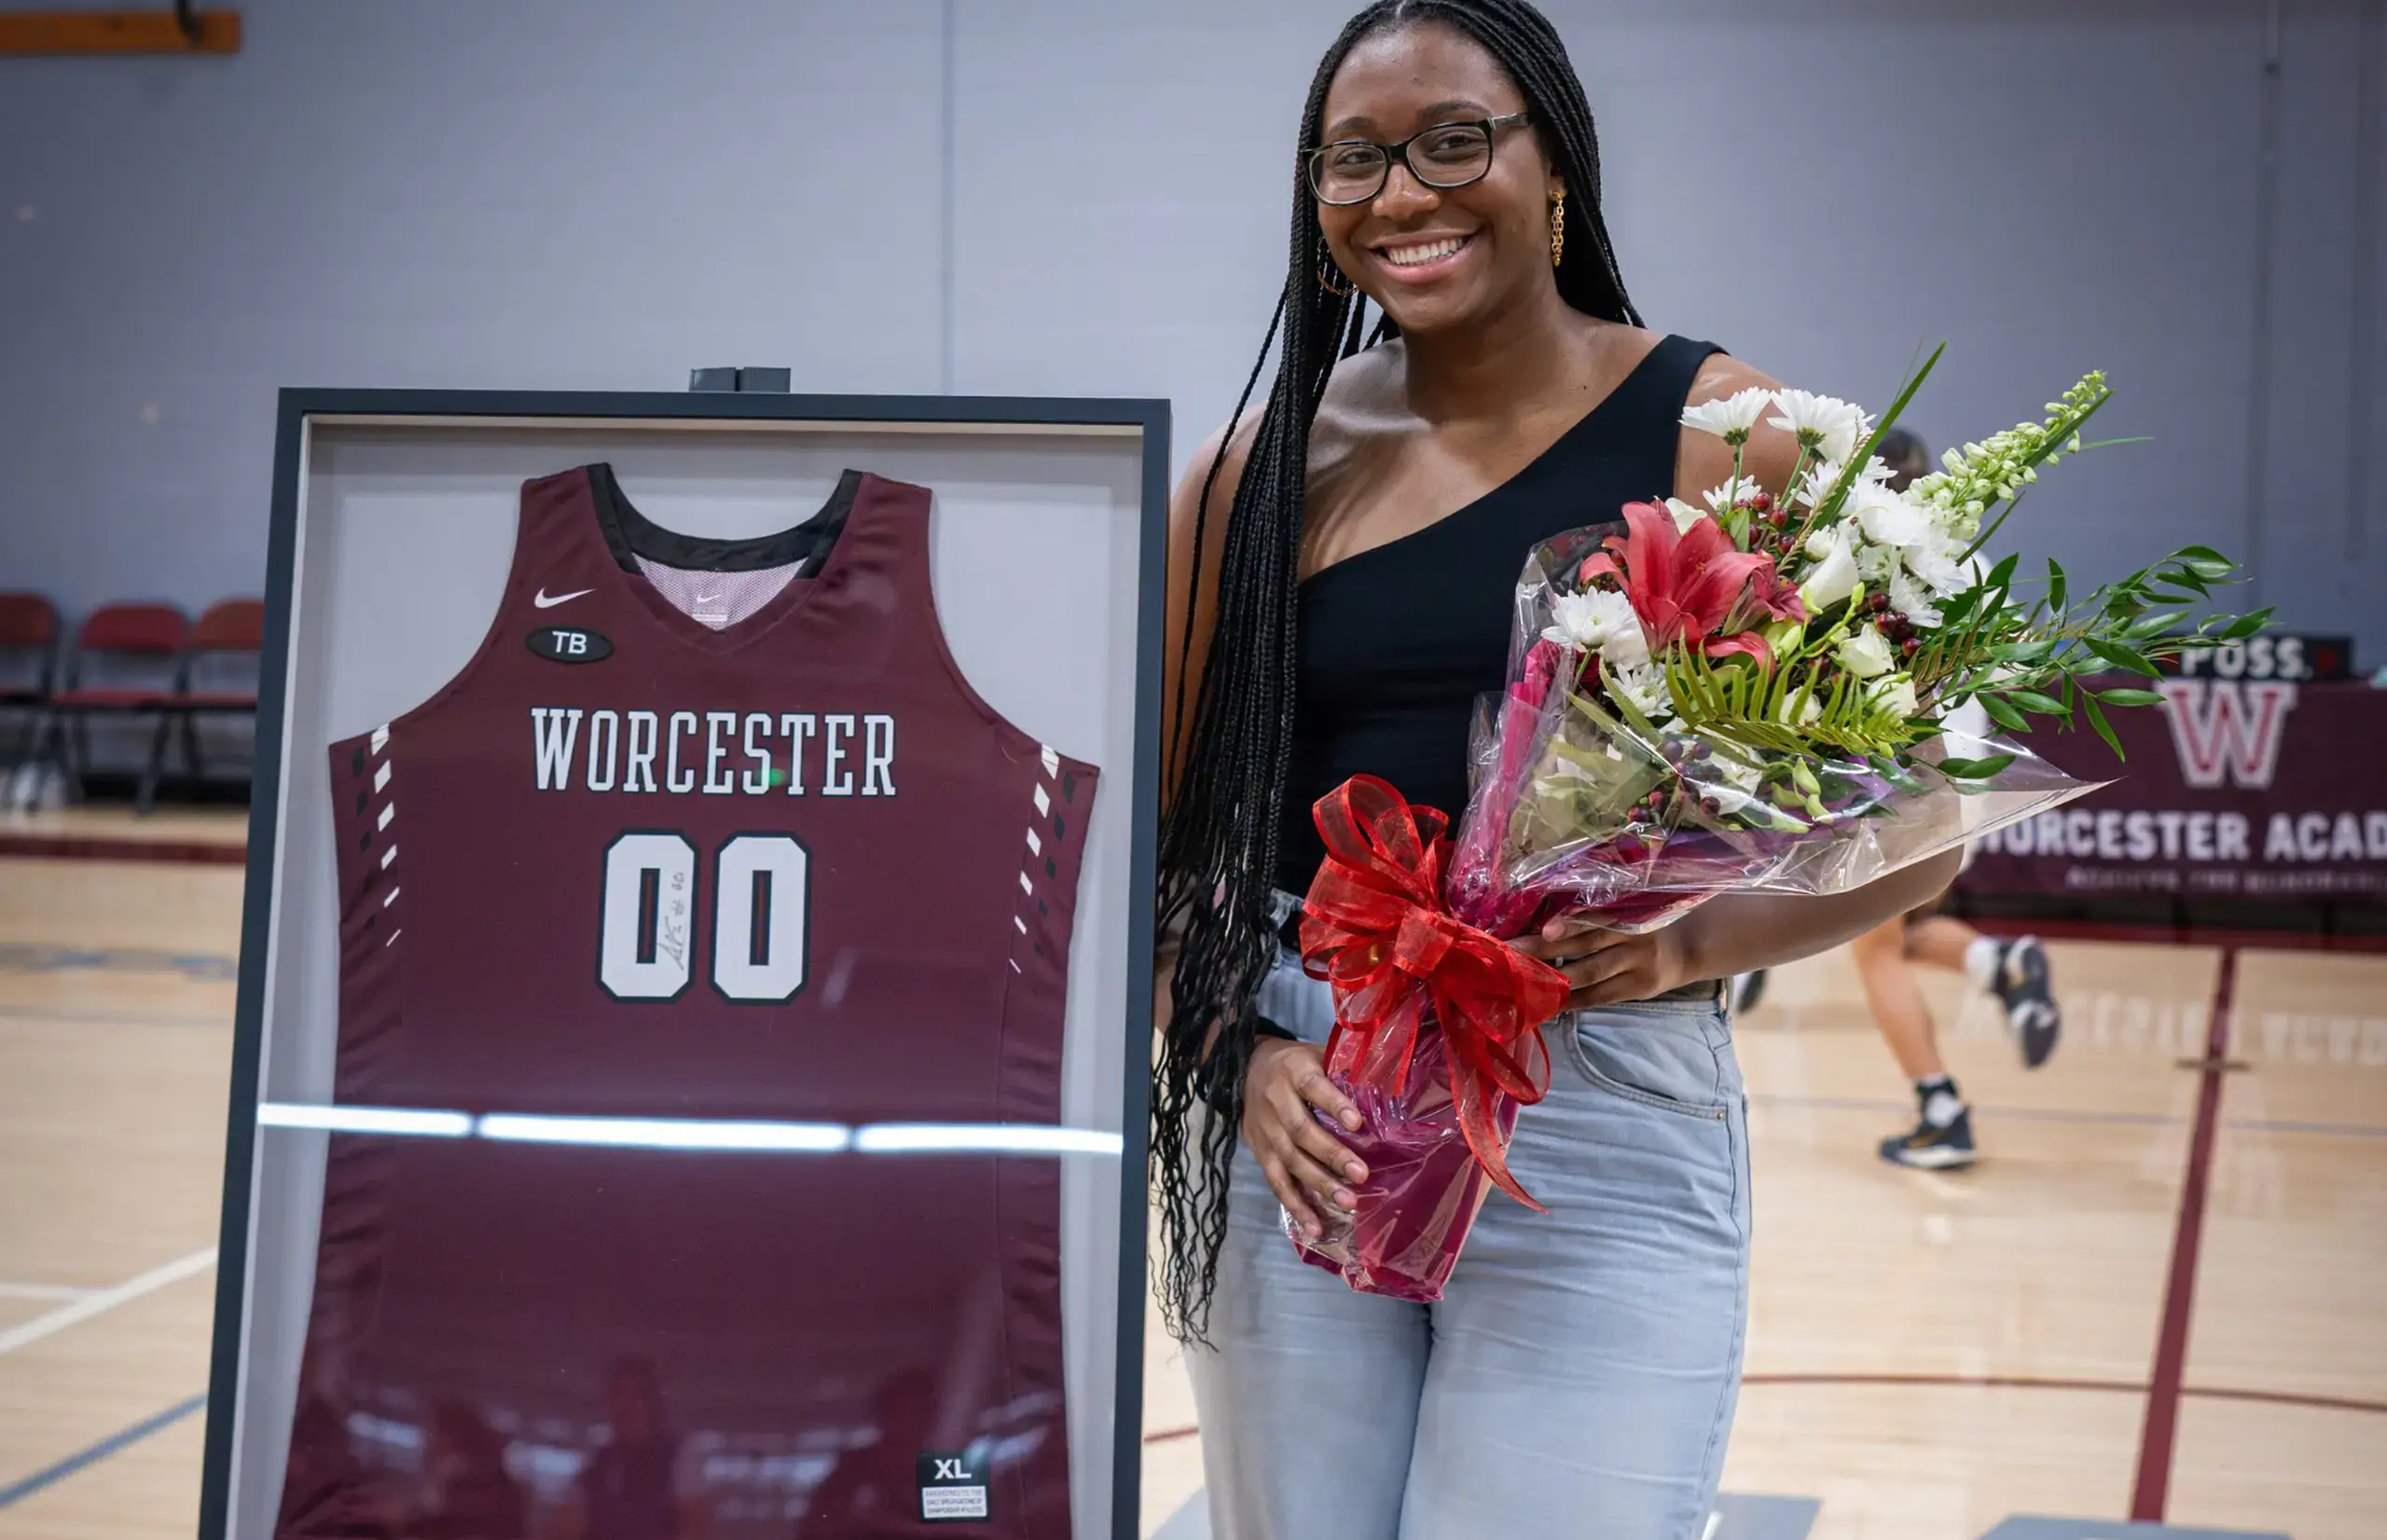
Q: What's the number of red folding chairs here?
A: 3